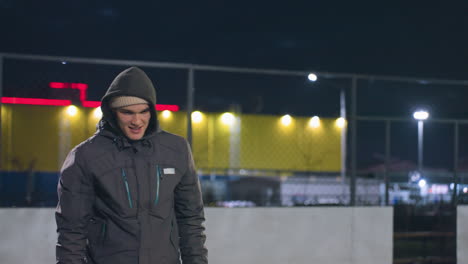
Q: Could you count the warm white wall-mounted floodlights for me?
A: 8